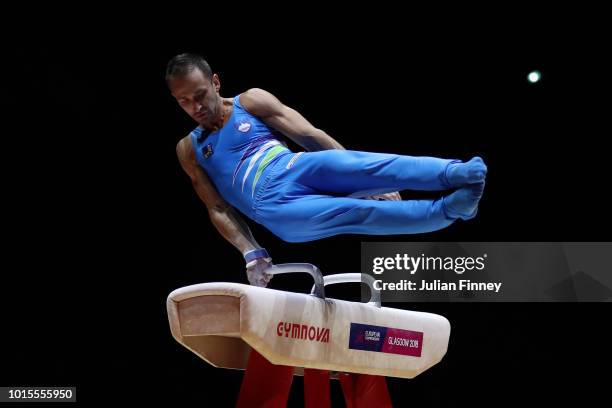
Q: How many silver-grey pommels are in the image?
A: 2